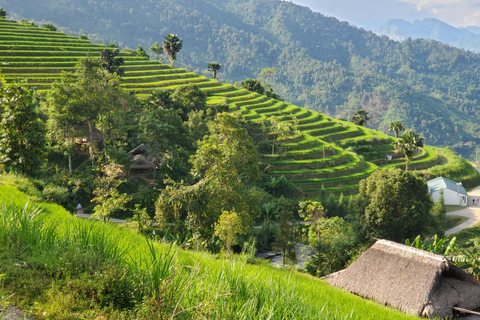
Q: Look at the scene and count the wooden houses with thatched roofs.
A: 3